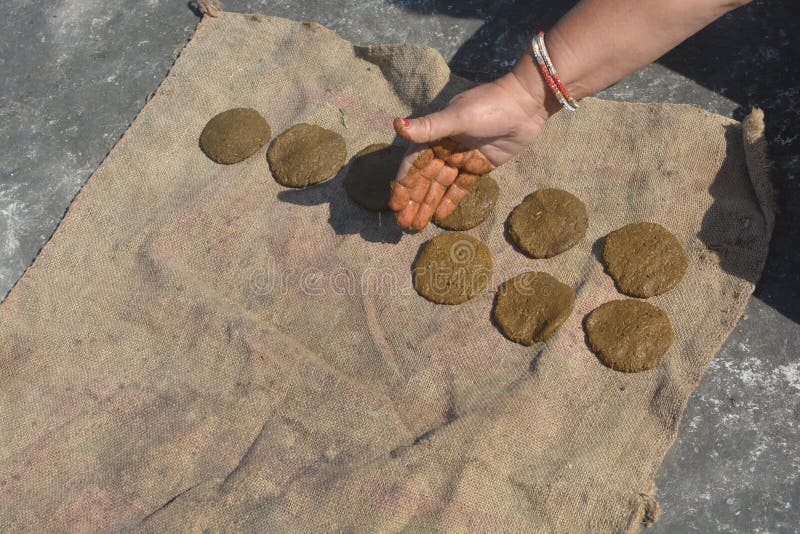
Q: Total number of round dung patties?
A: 9